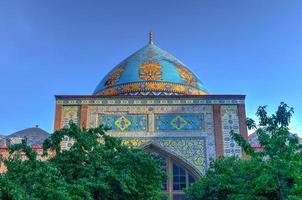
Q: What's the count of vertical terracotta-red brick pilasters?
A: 4